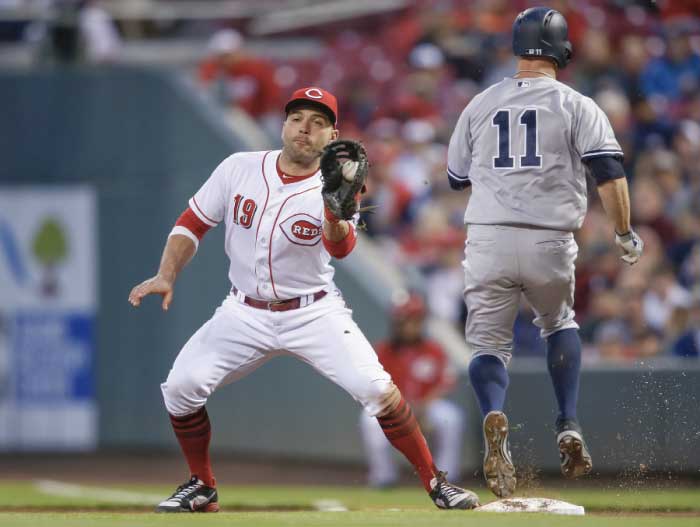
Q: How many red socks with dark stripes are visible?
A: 2